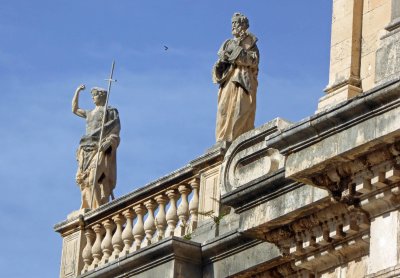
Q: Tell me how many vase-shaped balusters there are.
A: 11